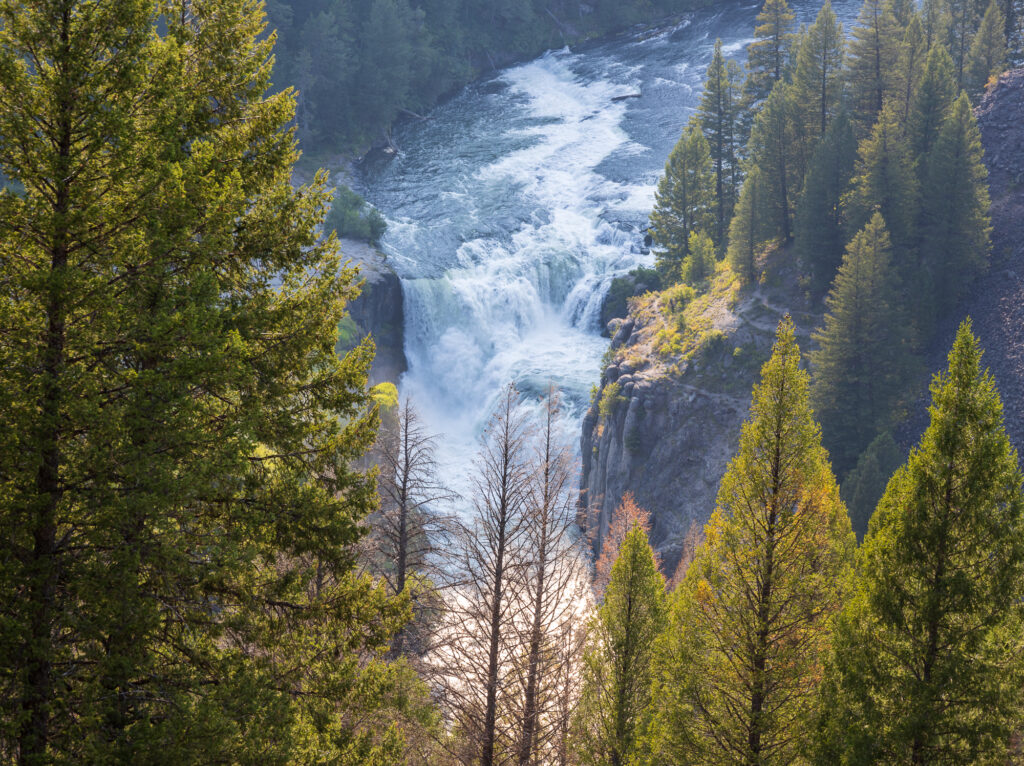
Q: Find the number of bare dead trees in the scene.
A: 3